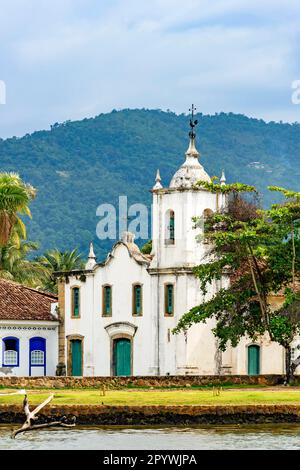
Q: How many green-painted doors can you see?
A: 3